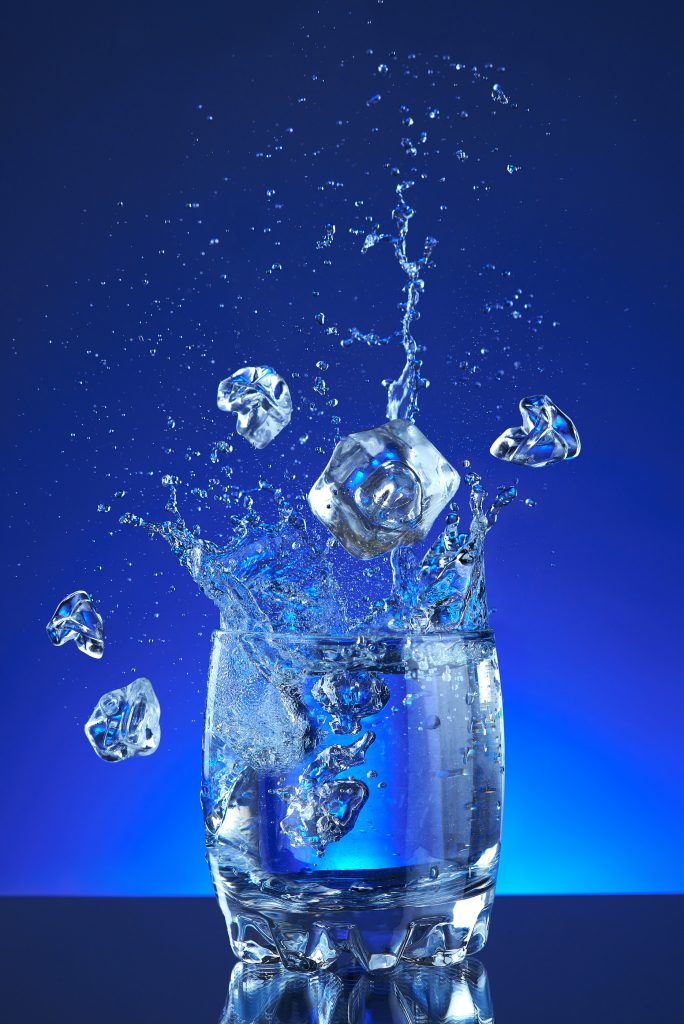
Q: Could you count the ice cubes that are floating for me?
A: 5